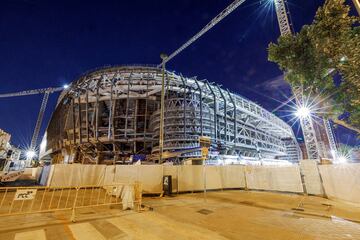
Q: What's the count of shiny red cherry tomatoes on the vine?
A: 0